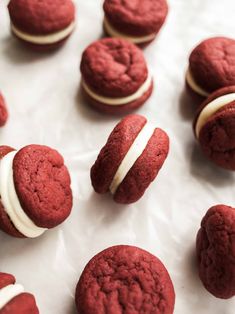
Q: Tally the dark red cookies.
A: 11